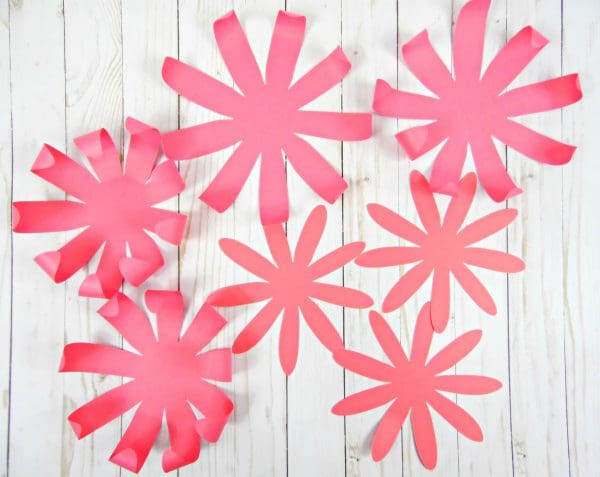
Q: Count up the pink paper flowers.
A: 7